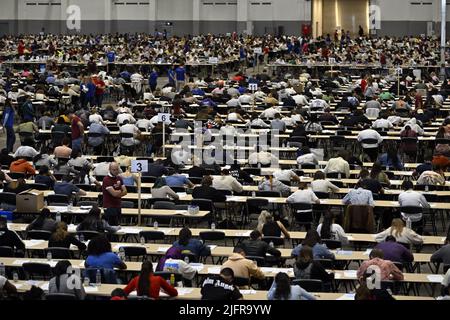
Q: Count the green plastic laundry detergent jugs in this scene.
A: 0